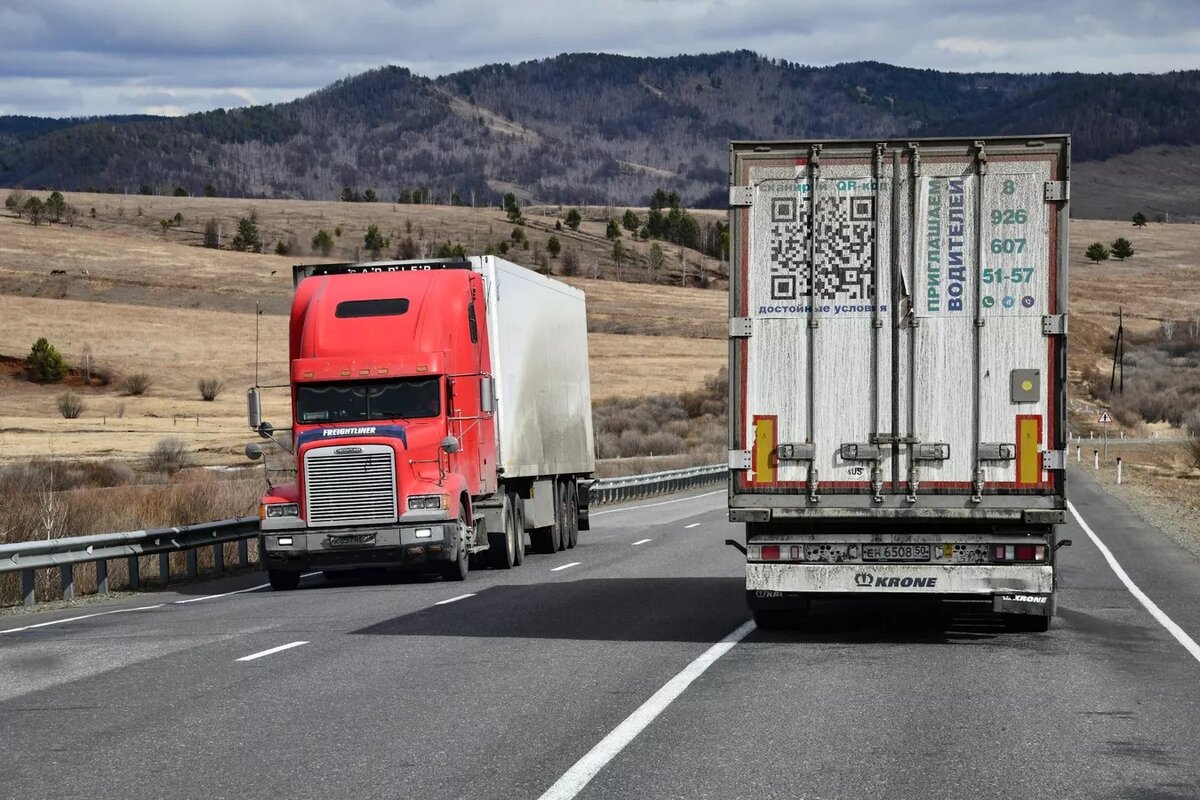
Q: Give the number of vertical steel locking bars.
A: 4